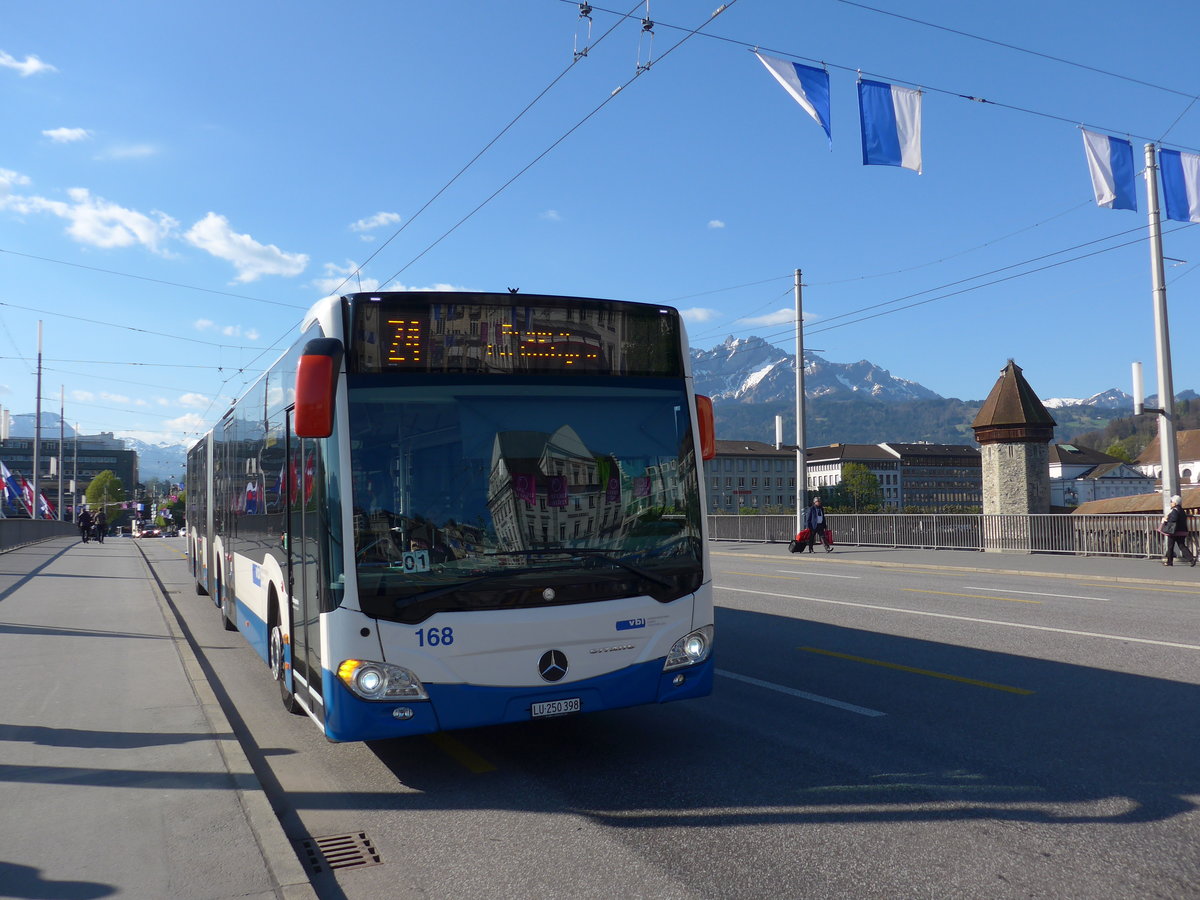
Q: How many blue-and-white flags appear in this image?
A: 4